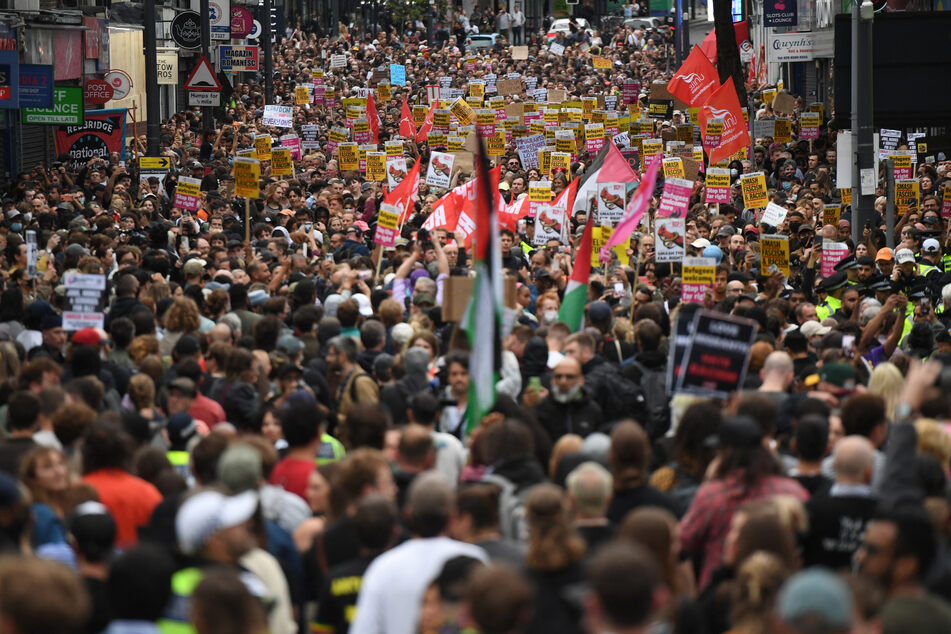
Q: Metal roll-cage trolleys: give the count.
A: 0